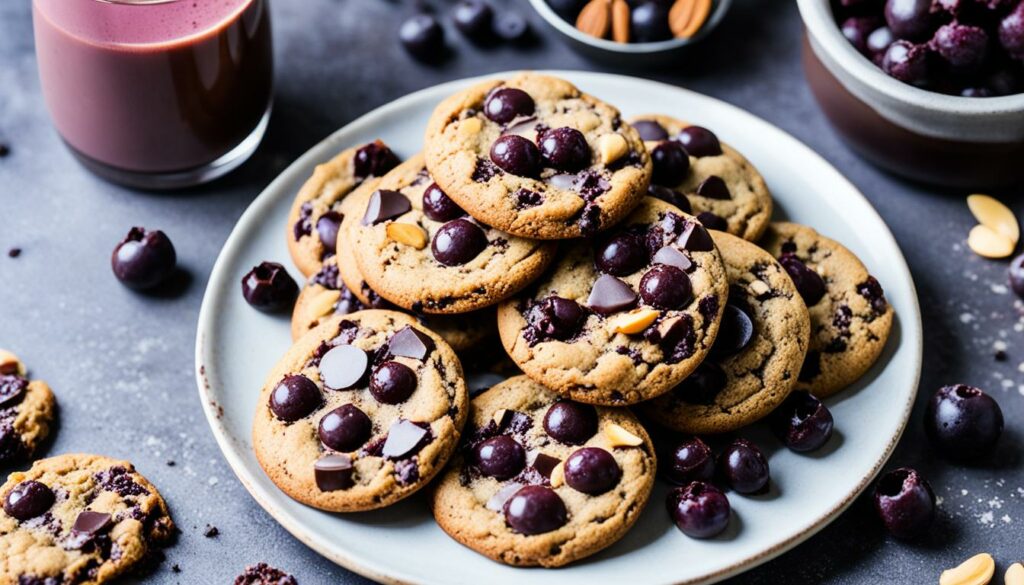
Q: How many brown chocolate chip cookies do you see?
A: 13